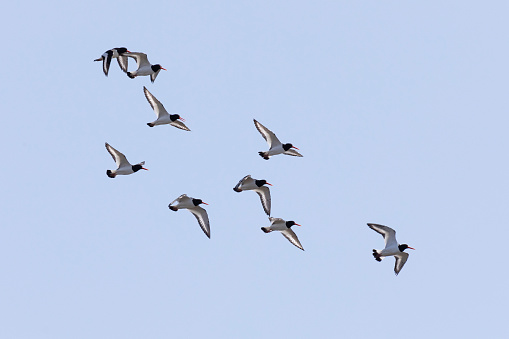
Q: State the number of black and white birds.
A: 9